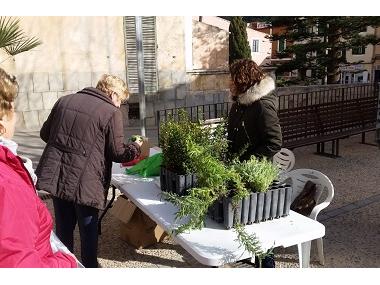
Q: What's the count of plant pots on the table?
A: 2